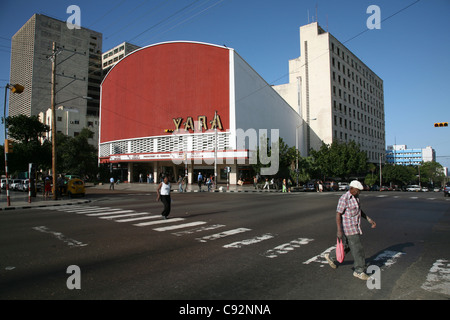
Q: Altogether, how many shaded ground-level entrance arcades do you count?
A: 1